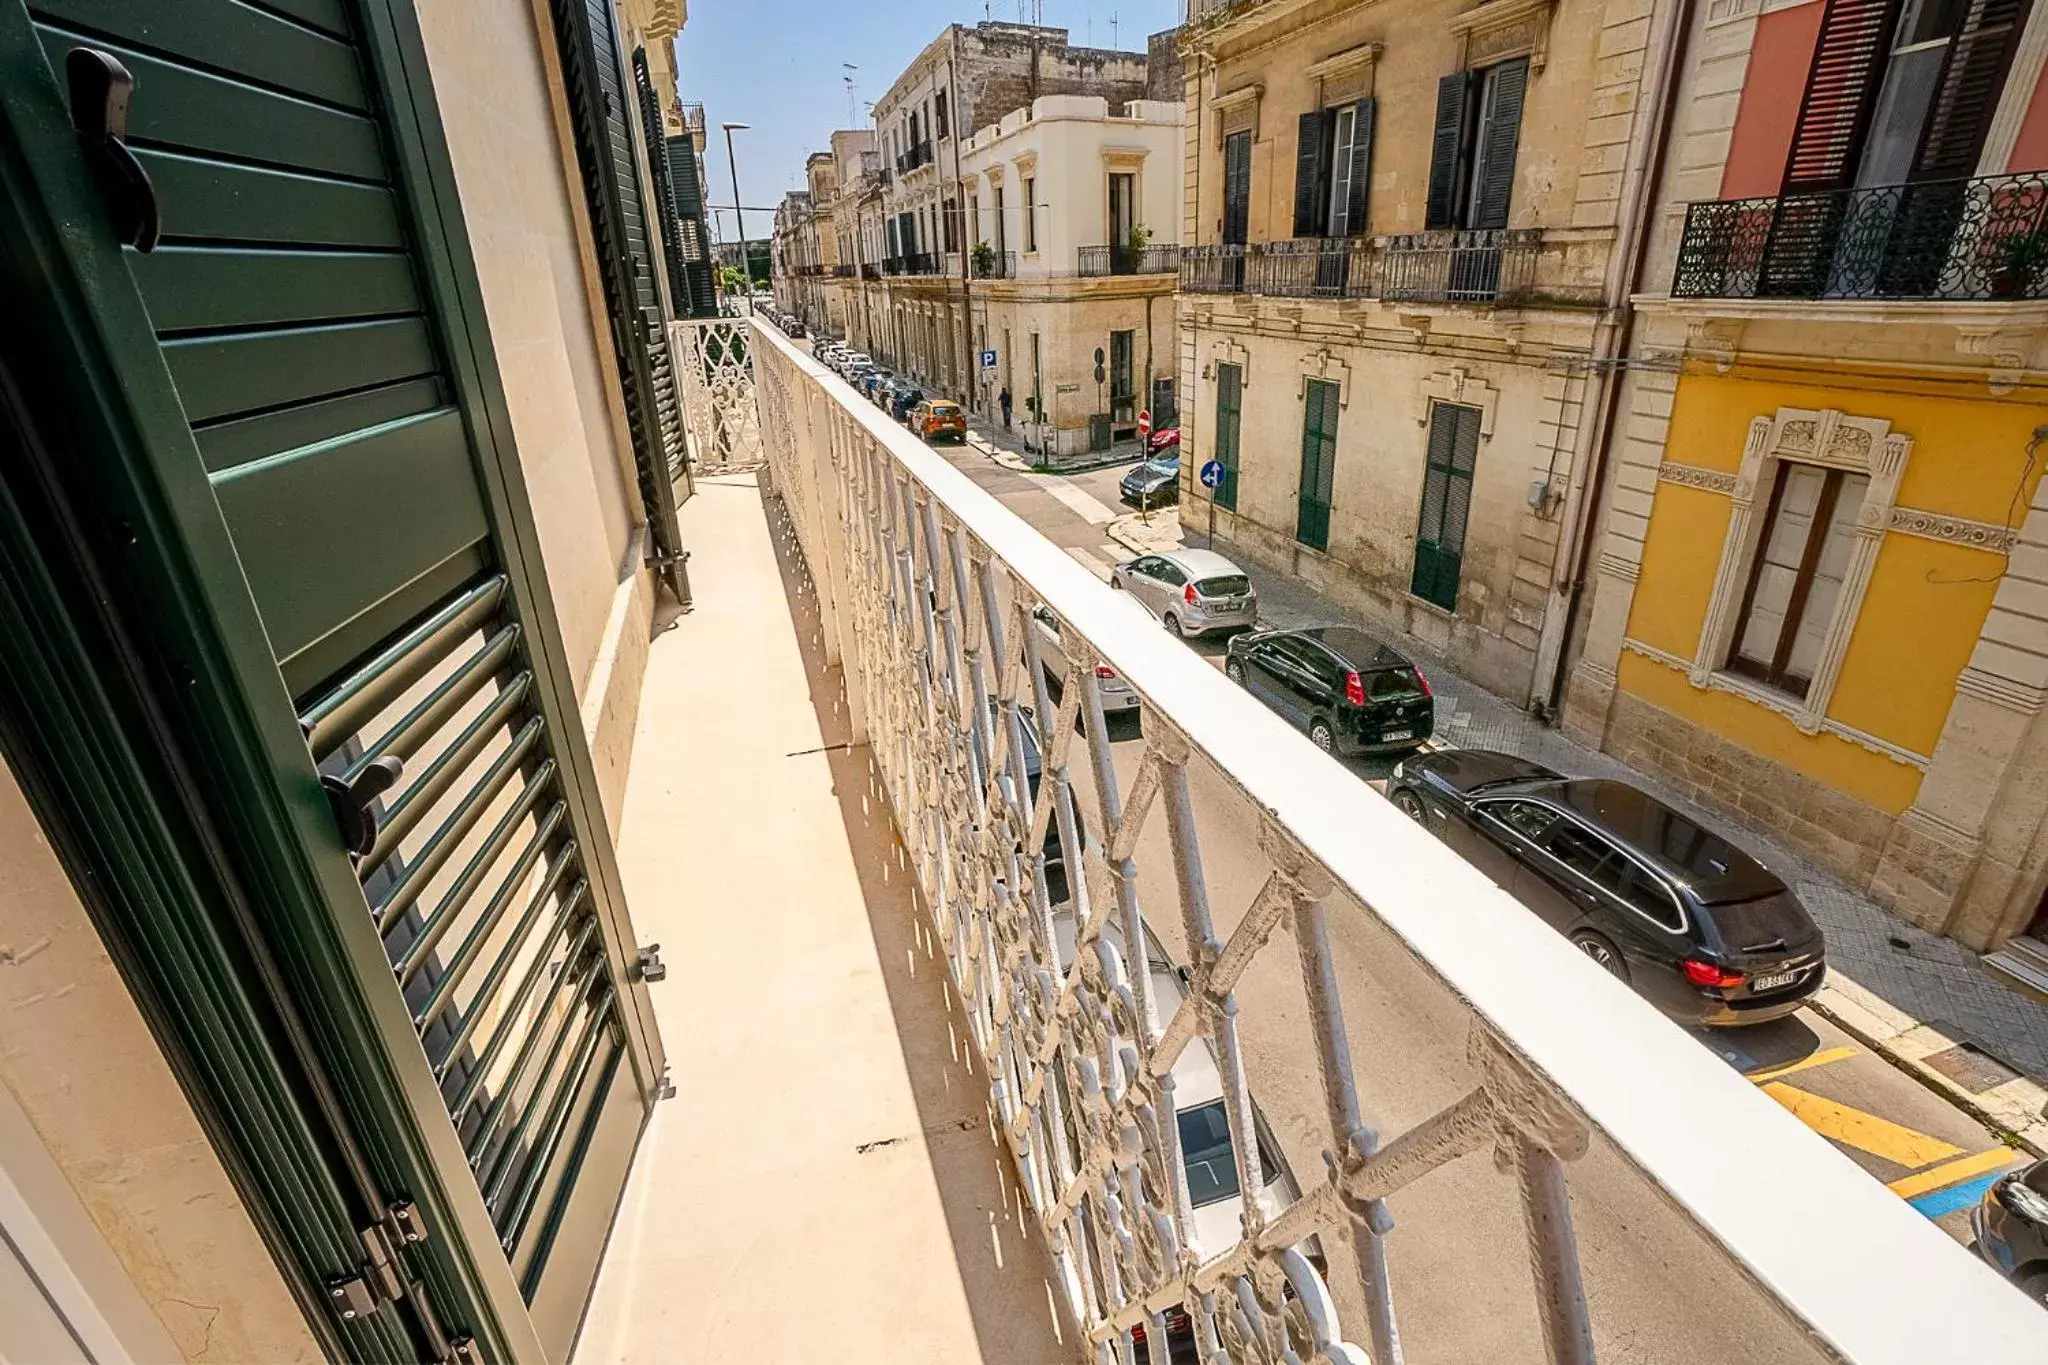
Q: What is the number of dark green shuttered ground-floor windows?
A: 3